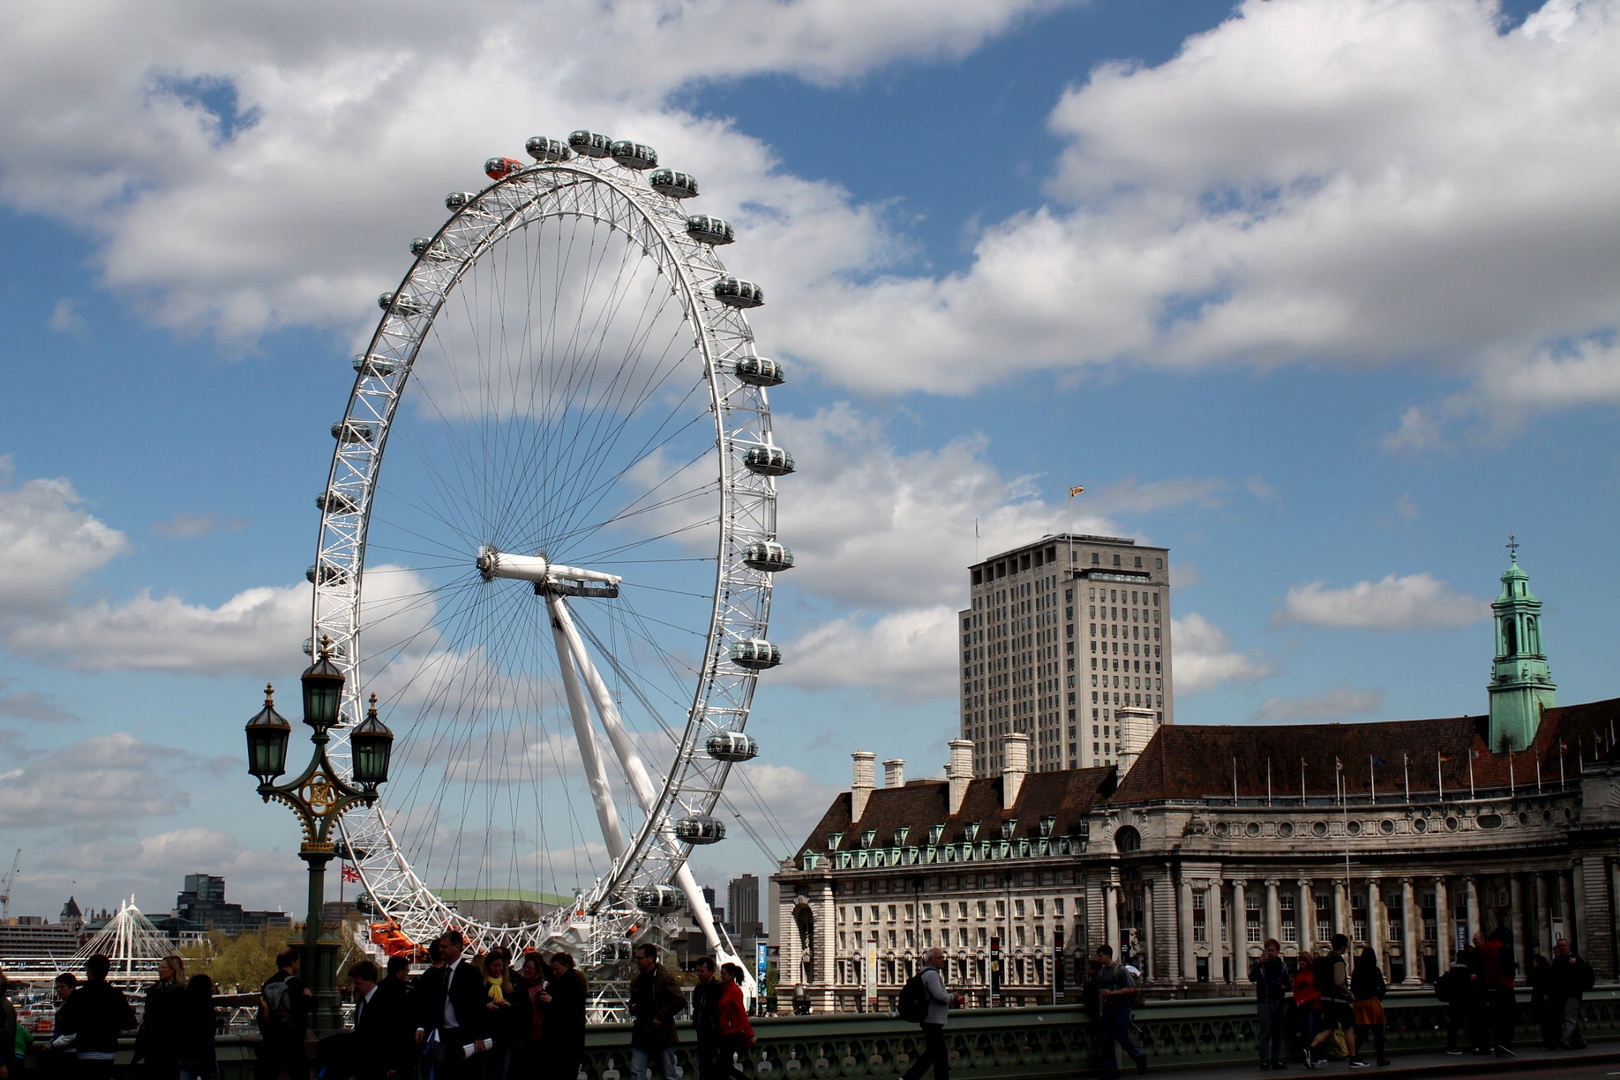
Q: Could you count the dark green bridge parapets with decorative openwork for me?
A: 1